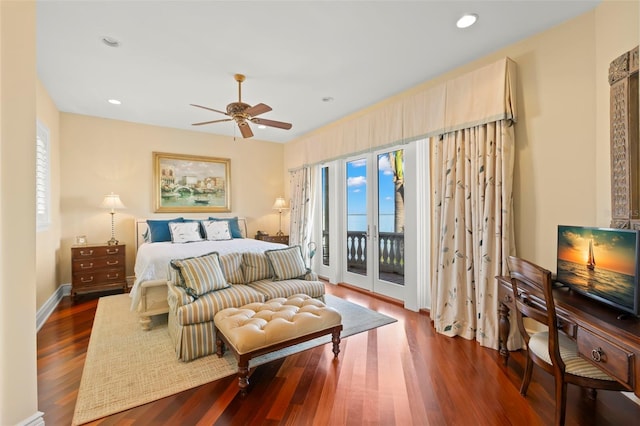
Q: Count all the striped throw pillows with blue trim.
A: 2